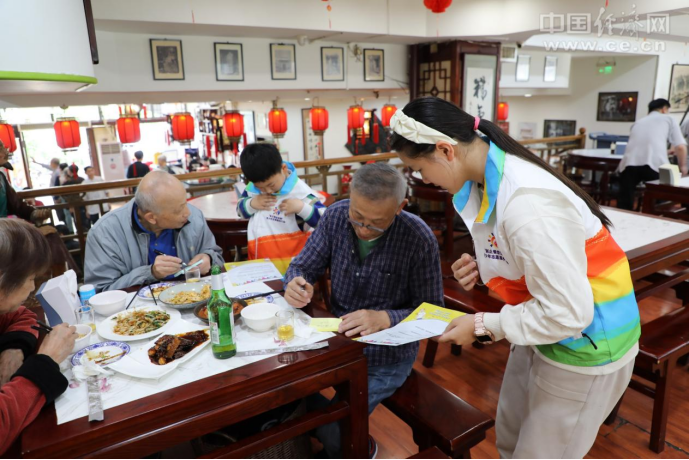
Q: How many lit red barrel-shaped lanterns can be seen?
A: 10